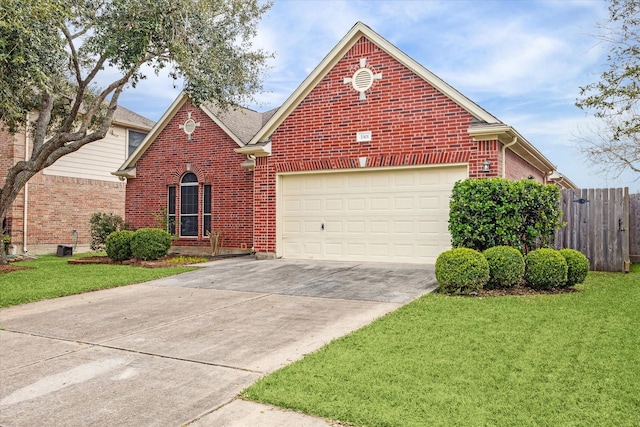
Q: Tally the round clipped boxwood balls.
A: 6